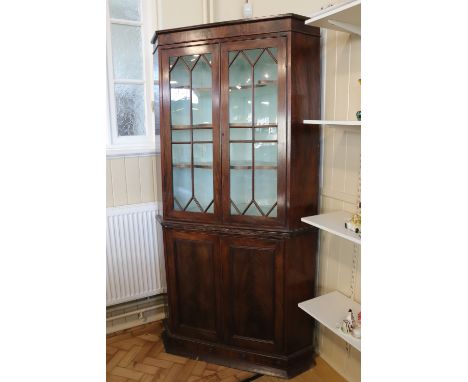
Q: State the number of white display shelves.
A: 4